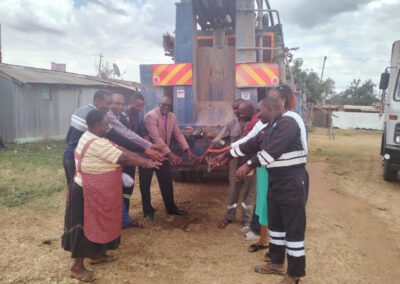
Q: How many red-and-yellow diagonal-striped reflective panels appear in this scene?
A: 2